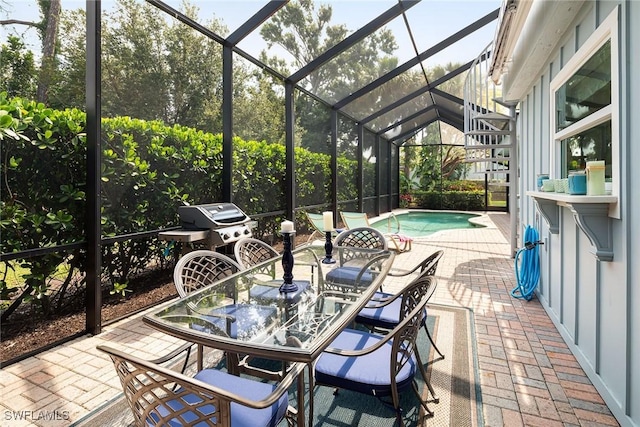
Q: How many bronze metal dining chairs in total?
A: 6